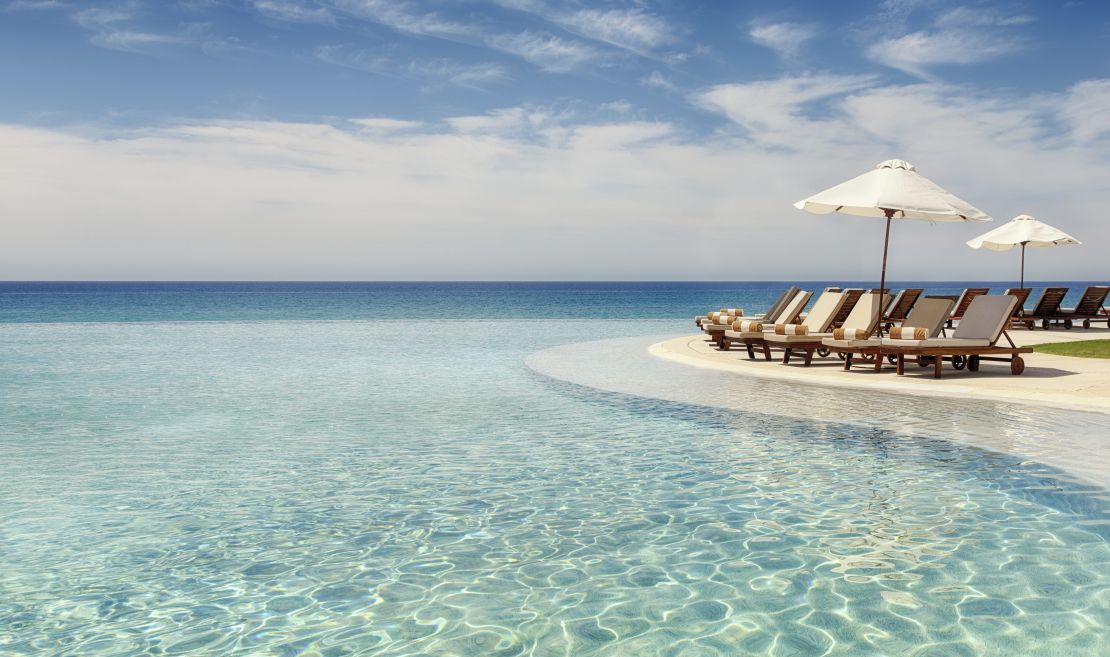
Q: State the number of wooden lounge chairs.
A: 15